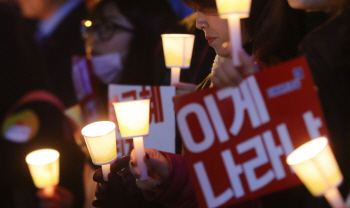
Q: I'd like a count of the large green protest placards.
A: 0